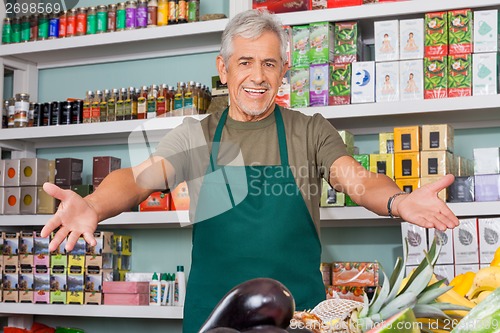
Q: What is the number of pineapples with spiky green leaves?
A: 1